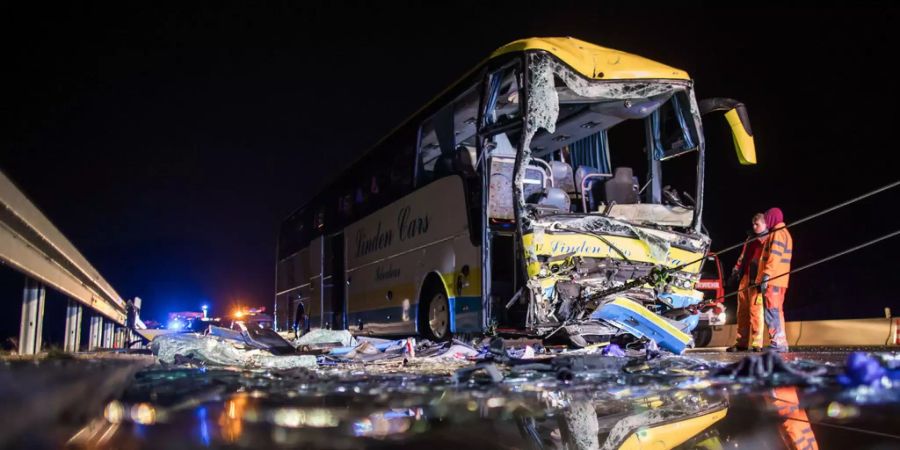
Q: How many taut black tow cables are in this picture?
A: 2